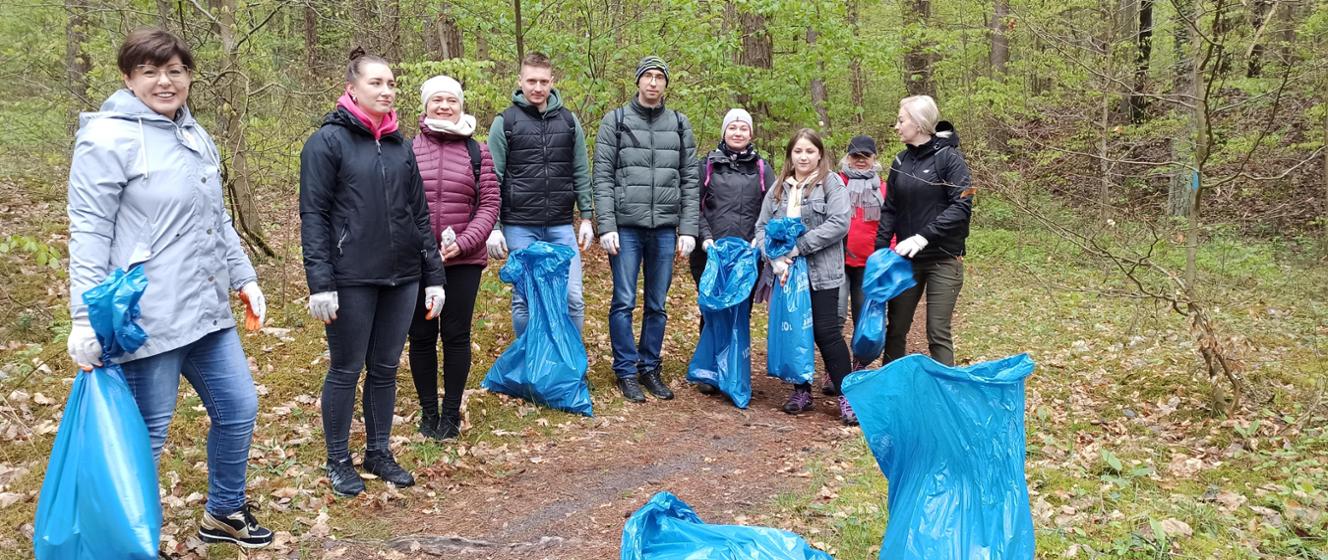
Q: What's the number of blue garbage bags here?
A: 7